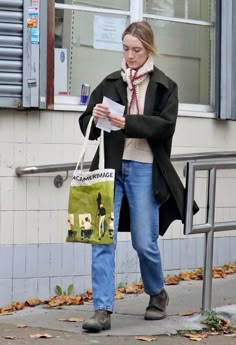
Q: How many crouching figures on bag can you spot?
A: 3